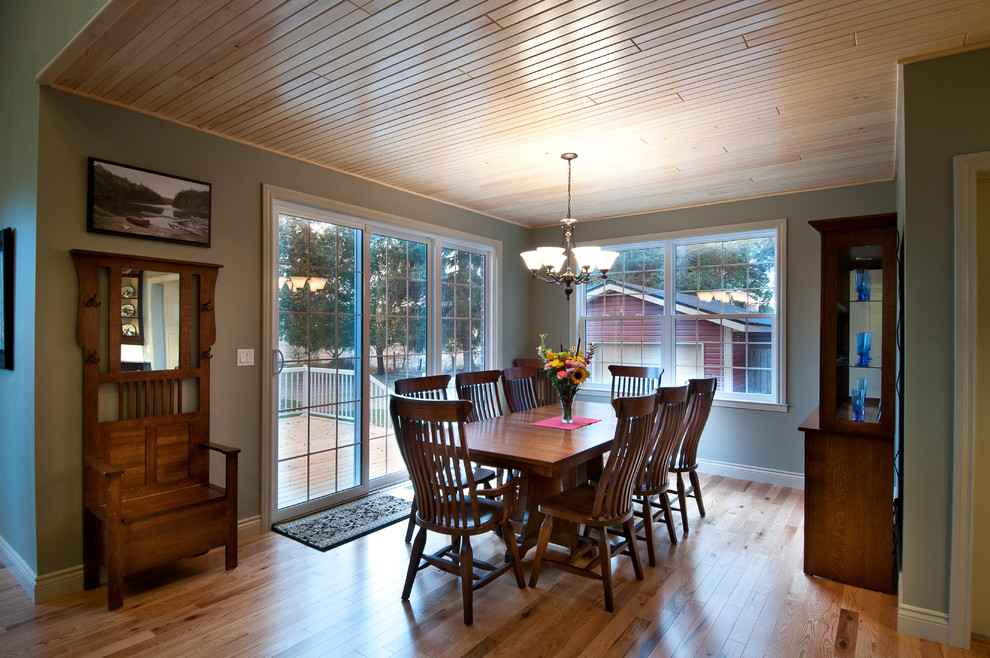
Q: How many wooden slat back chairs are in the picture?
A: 9